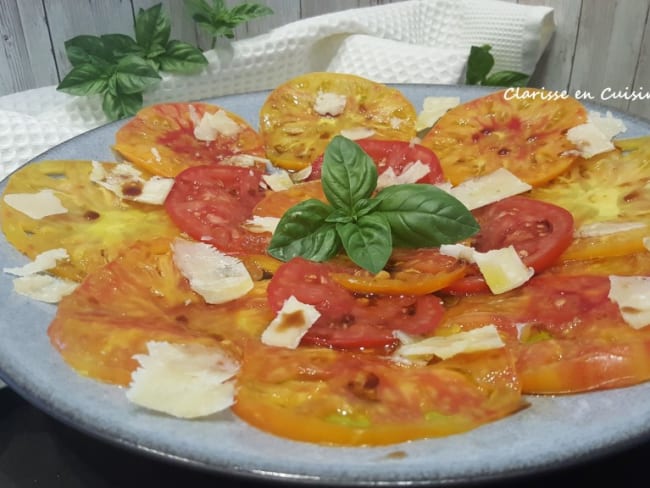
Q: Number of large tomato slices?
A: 8